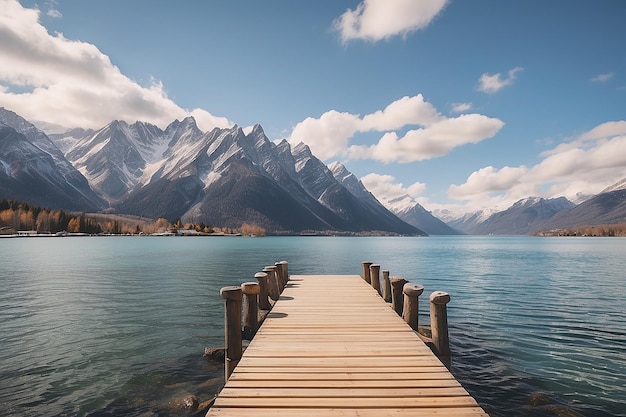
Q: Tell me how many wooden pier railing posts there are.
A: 12